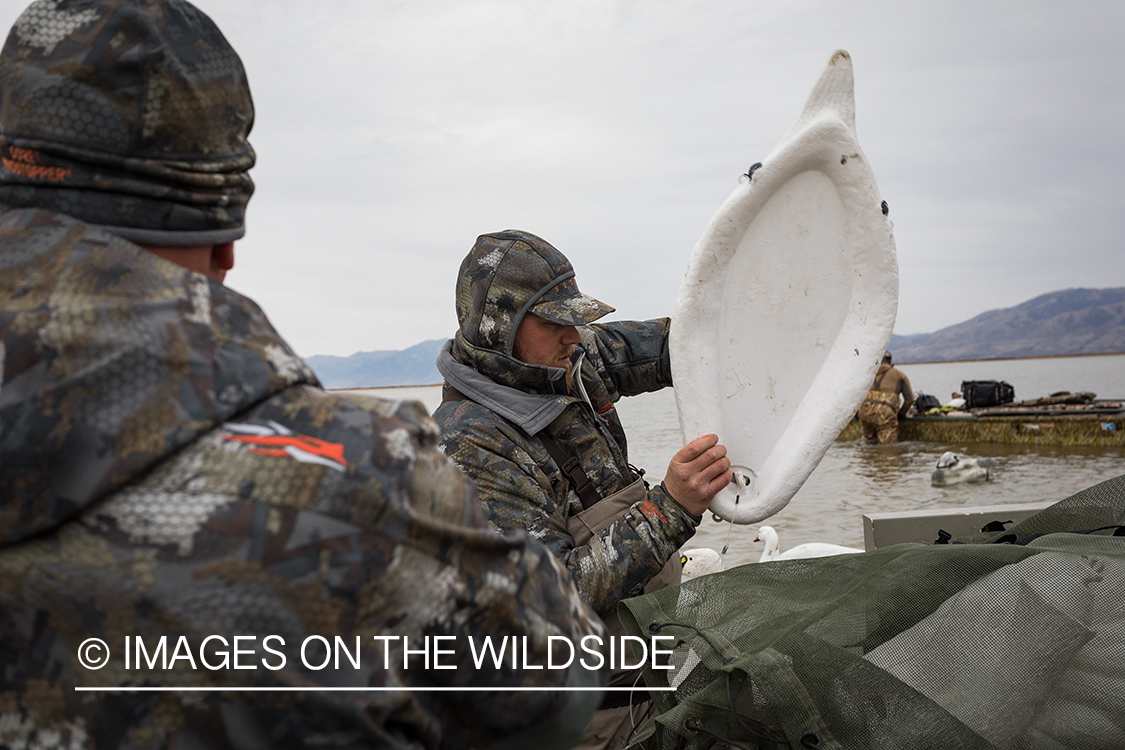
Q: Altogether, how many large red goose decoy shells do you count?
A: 0